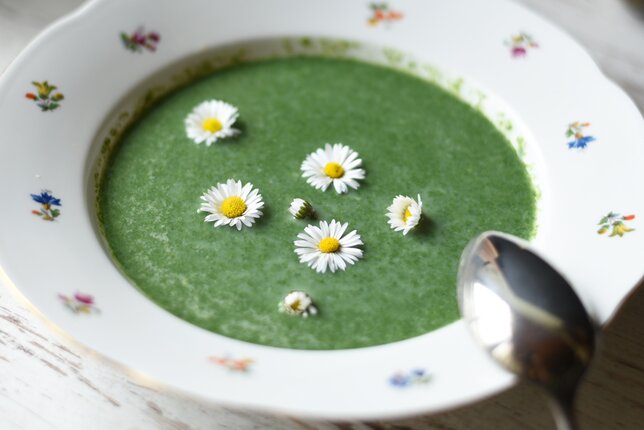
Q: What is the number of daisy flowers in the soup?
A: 7